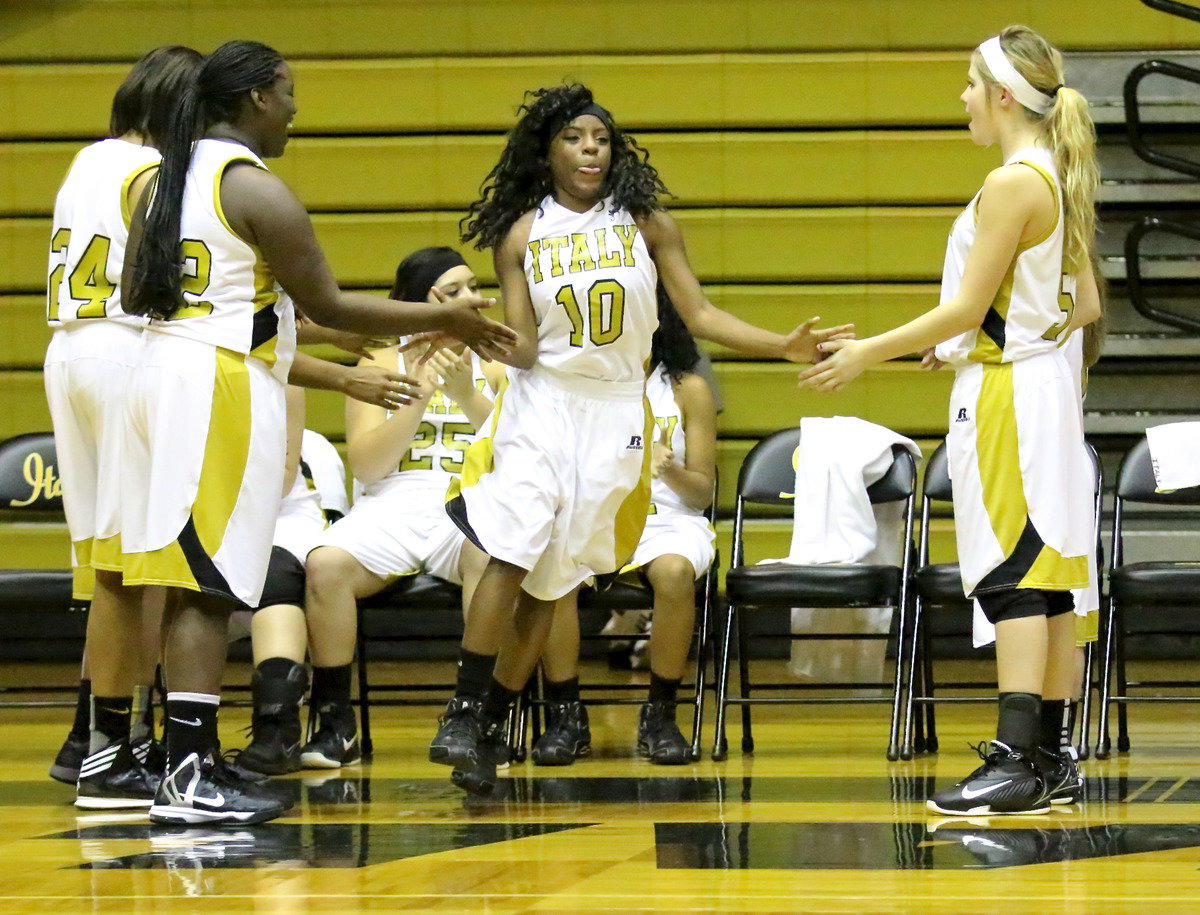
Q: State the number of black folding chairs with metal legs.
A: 7